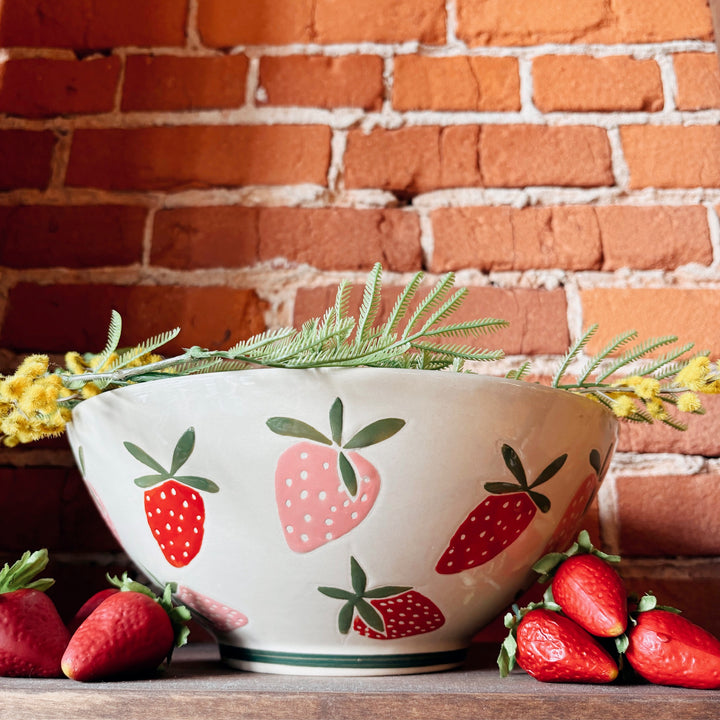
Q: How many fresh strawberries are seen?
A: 6